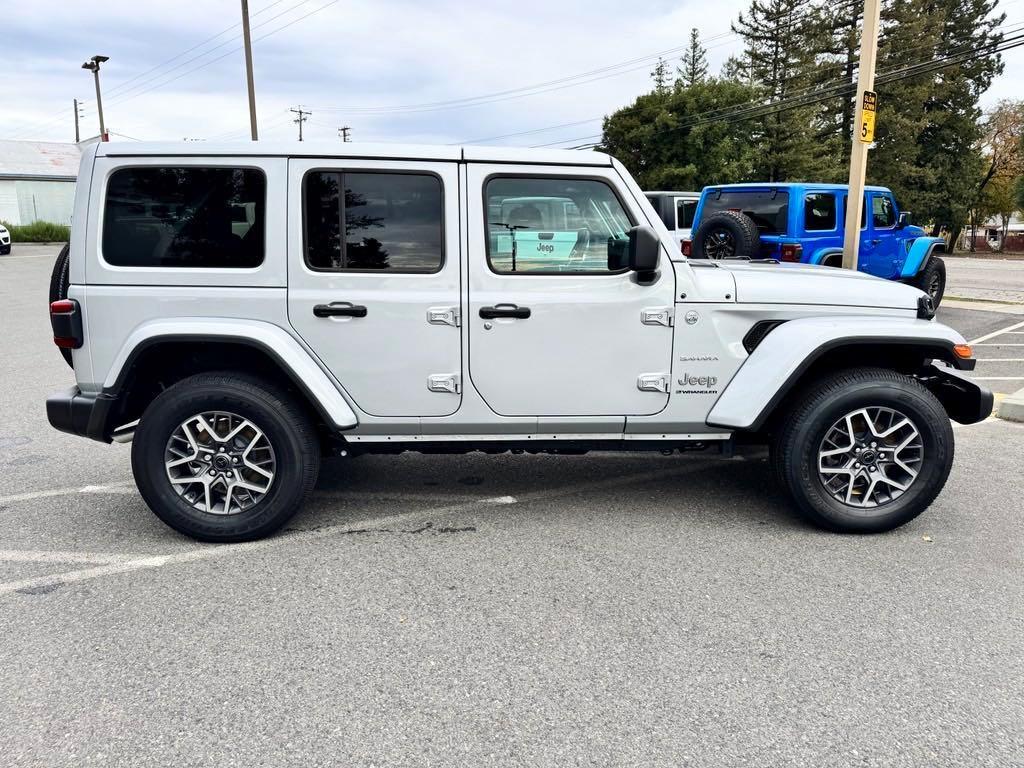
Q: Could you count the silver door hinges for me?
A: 4